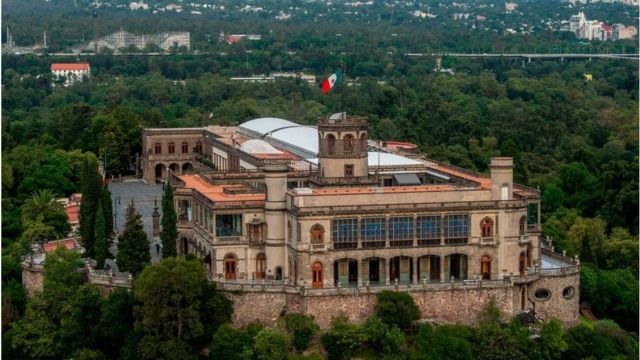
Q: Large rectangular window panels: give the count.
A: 5